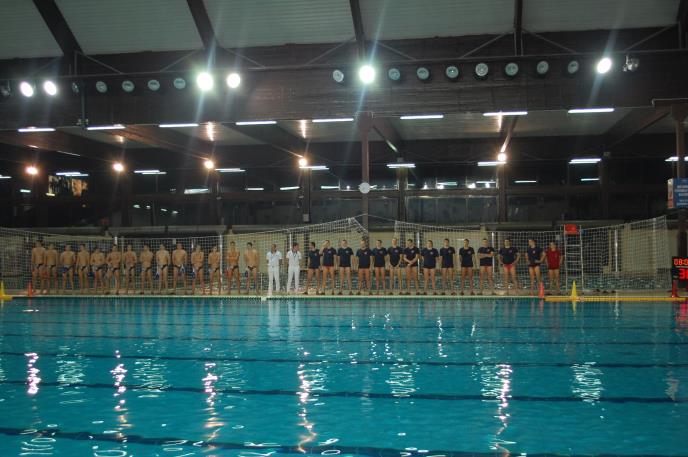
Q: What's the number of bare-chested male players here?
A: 14